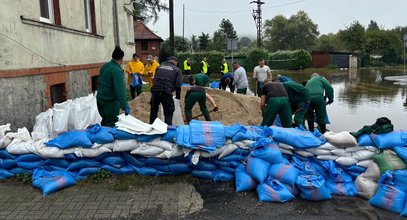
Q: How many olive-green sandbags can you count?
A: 1